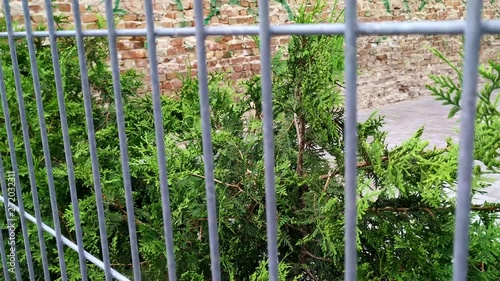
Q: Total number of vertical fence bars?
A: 13